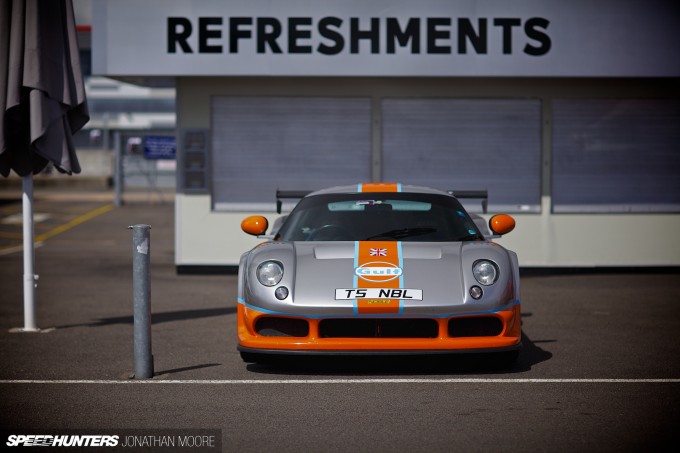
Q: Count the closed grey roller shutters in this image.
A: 3